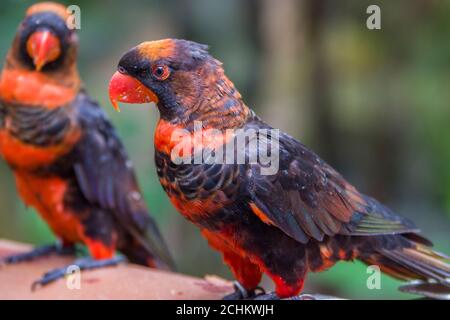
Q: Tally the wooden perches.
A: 1